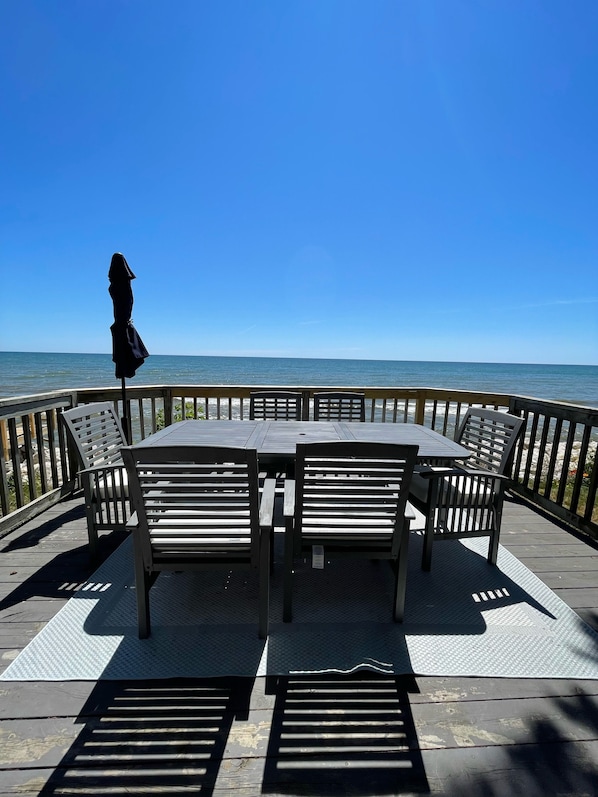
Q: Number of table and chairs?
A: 7